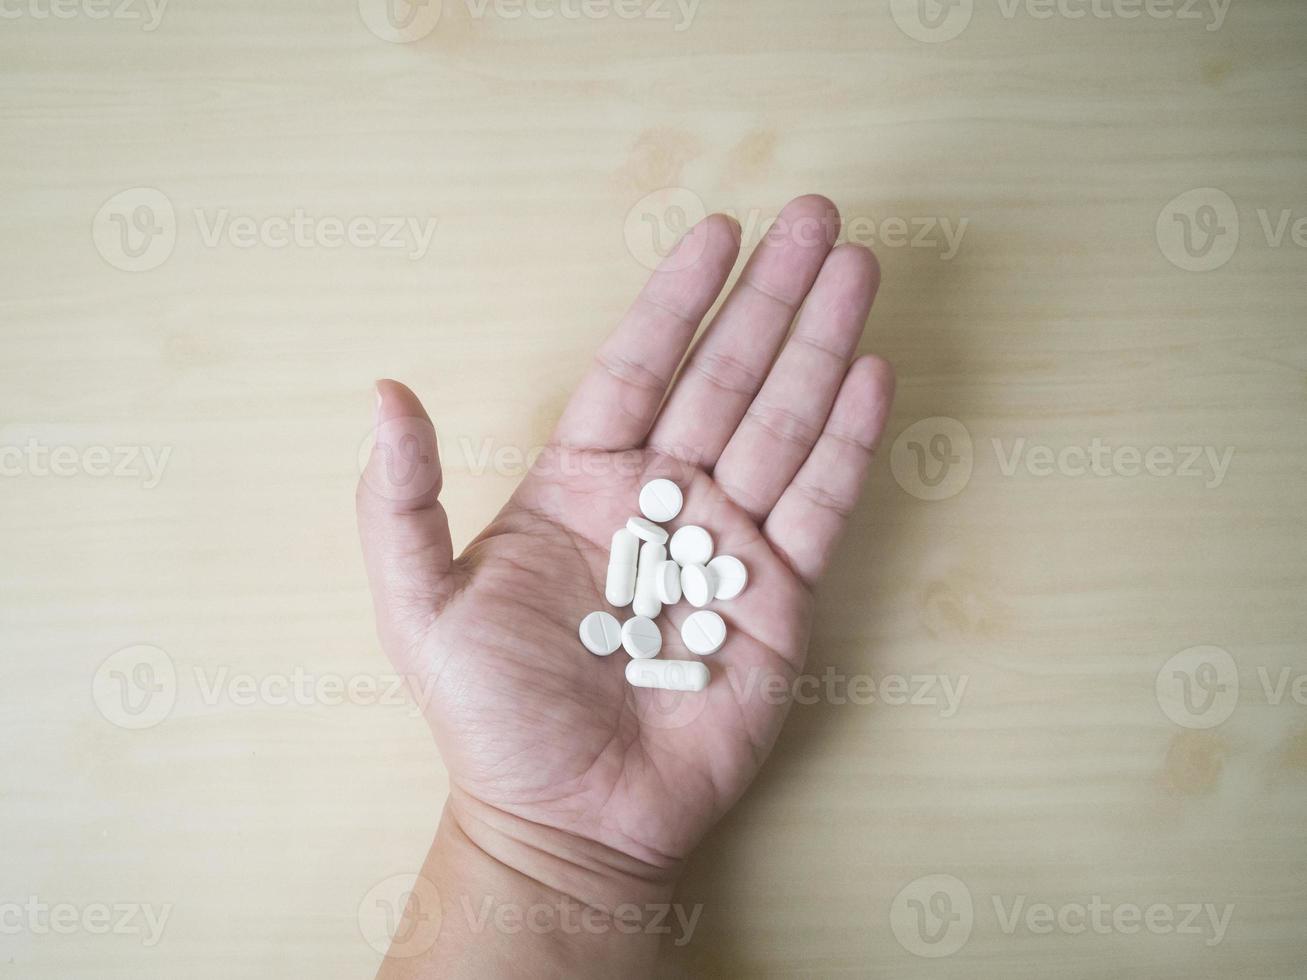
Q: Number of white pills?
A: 12